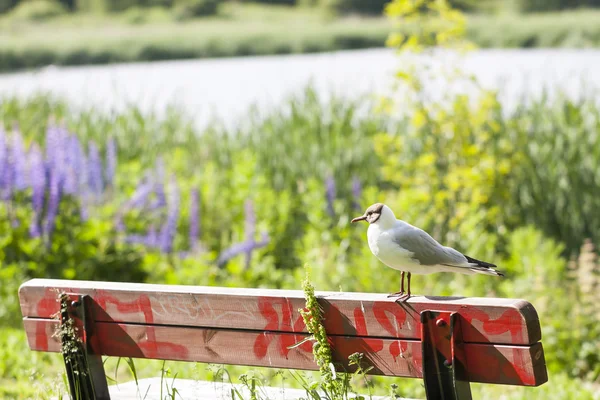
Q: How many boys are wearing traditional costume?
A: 0